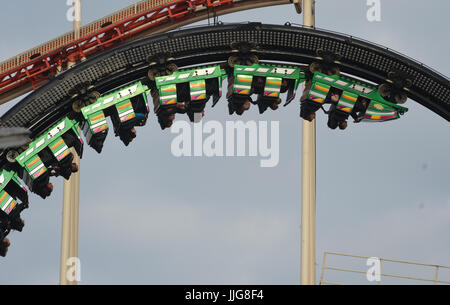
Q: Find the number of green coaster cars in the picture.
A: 6